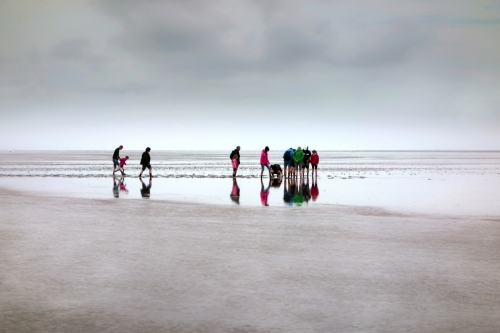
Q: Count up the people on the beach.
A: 12